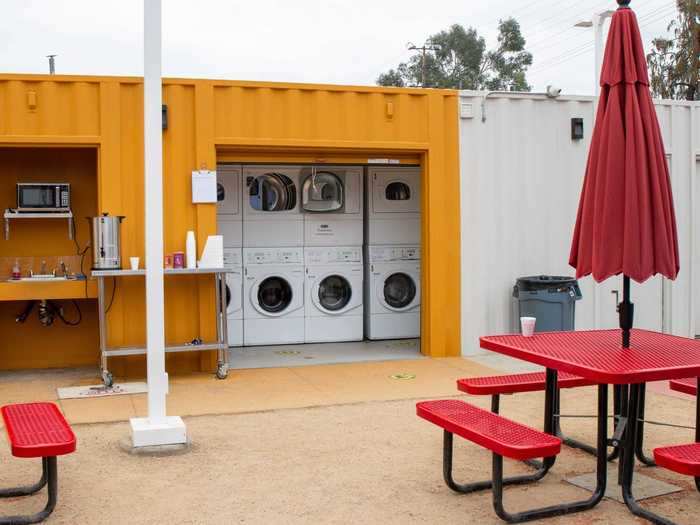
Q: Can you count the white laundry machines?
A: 8